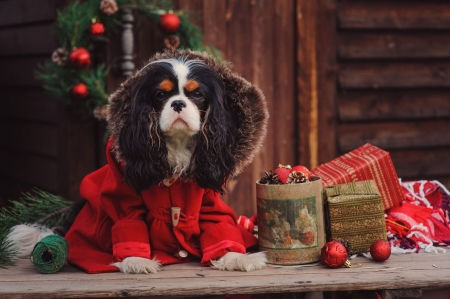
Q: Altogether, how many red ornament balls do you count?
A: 8